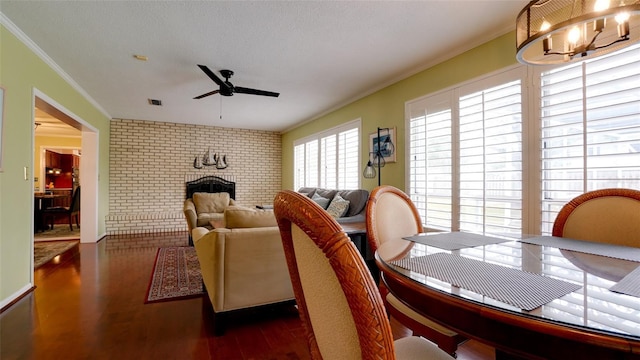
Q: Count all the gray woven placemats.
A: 4